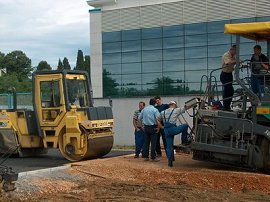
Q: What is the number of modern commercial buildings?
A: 1